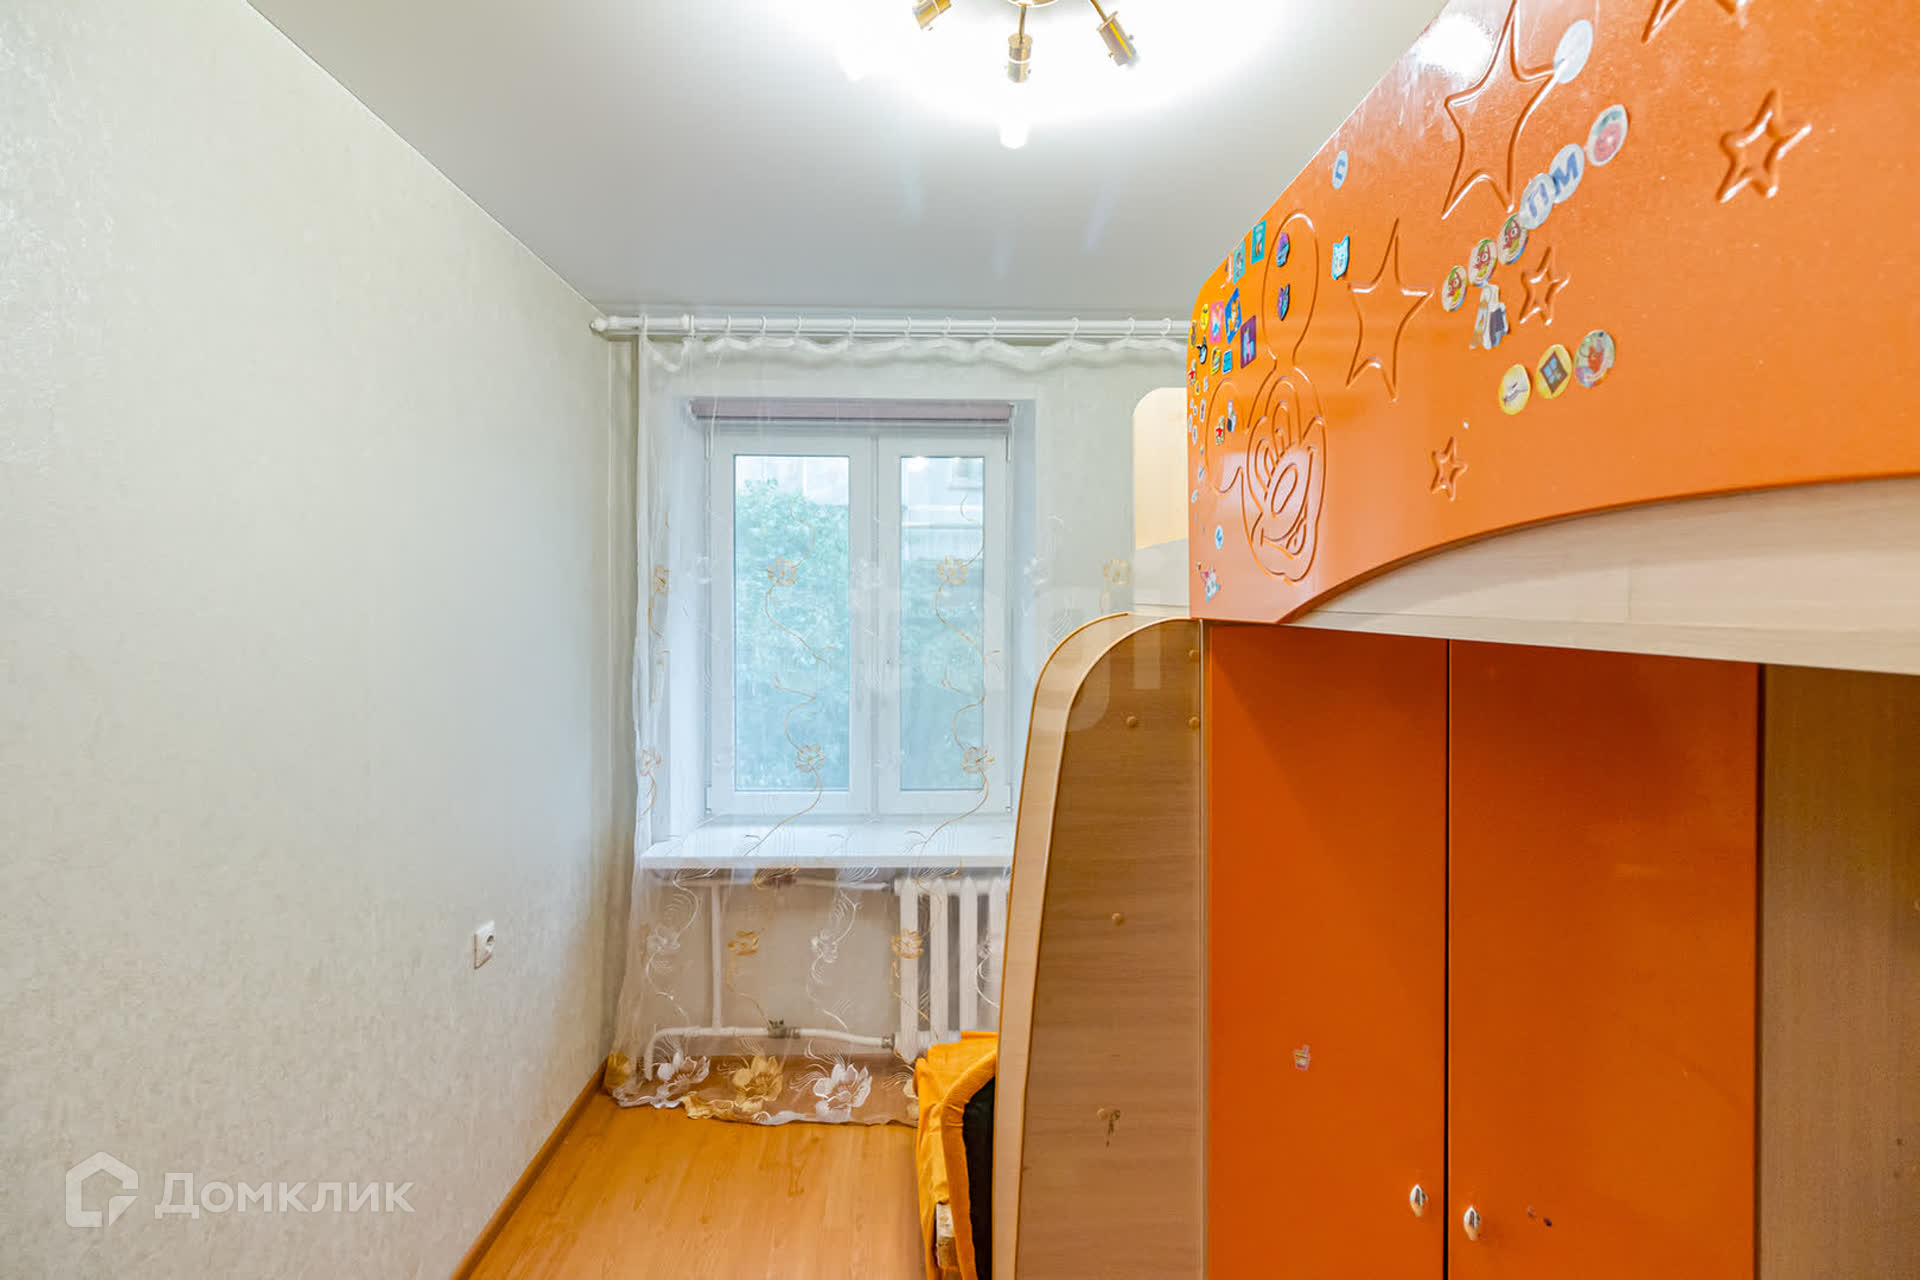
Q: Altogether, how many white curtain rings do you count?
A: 12